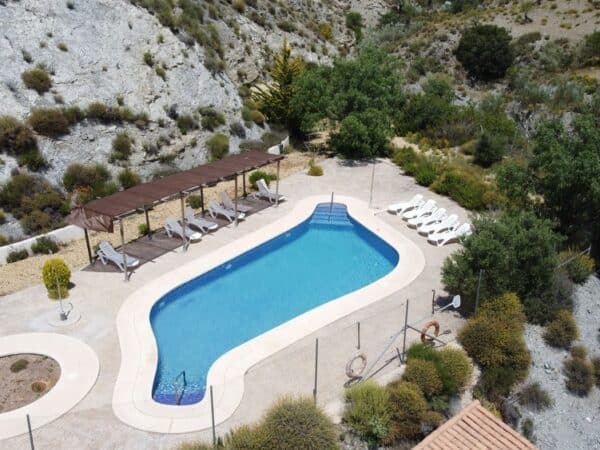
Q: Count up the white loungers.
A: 11